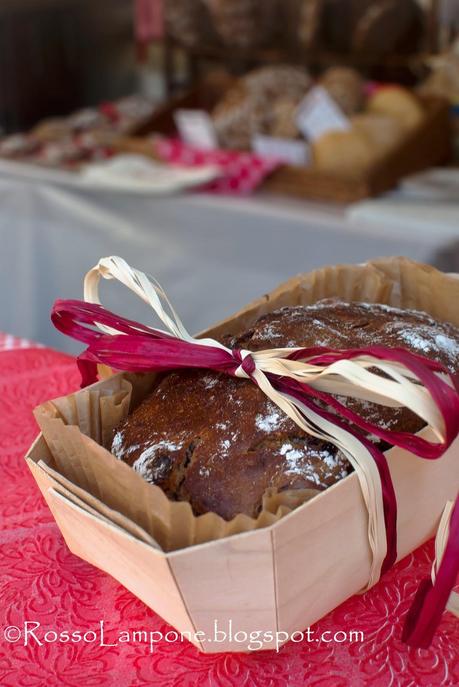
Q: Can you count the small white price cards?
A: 3